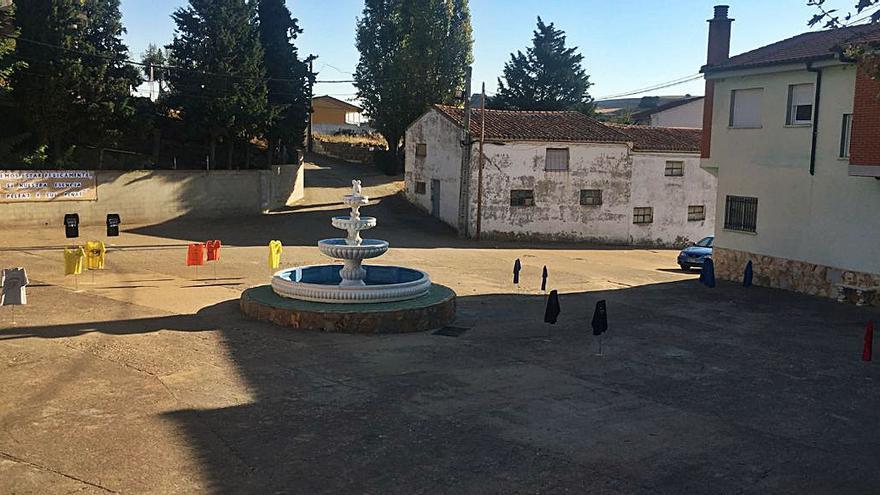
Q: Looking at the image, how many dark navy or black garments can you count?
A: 8